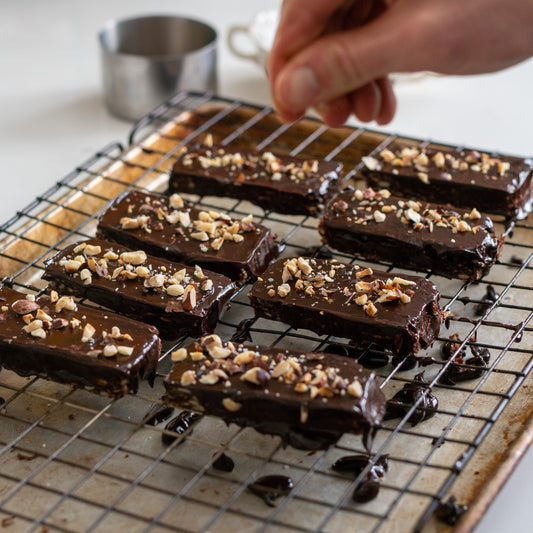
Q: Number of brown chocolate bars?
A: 8